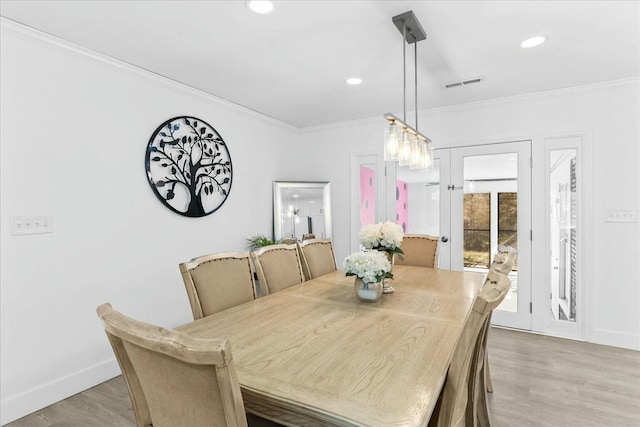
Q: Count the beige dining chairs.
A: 8